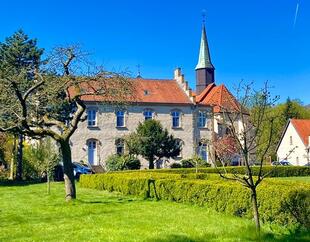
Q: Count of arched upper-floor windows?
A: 5